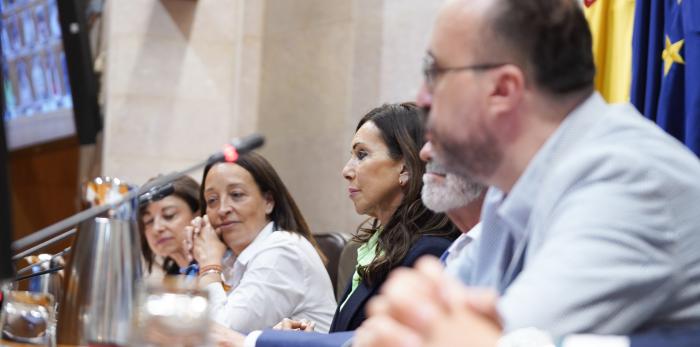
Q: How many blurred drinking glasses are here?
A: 2